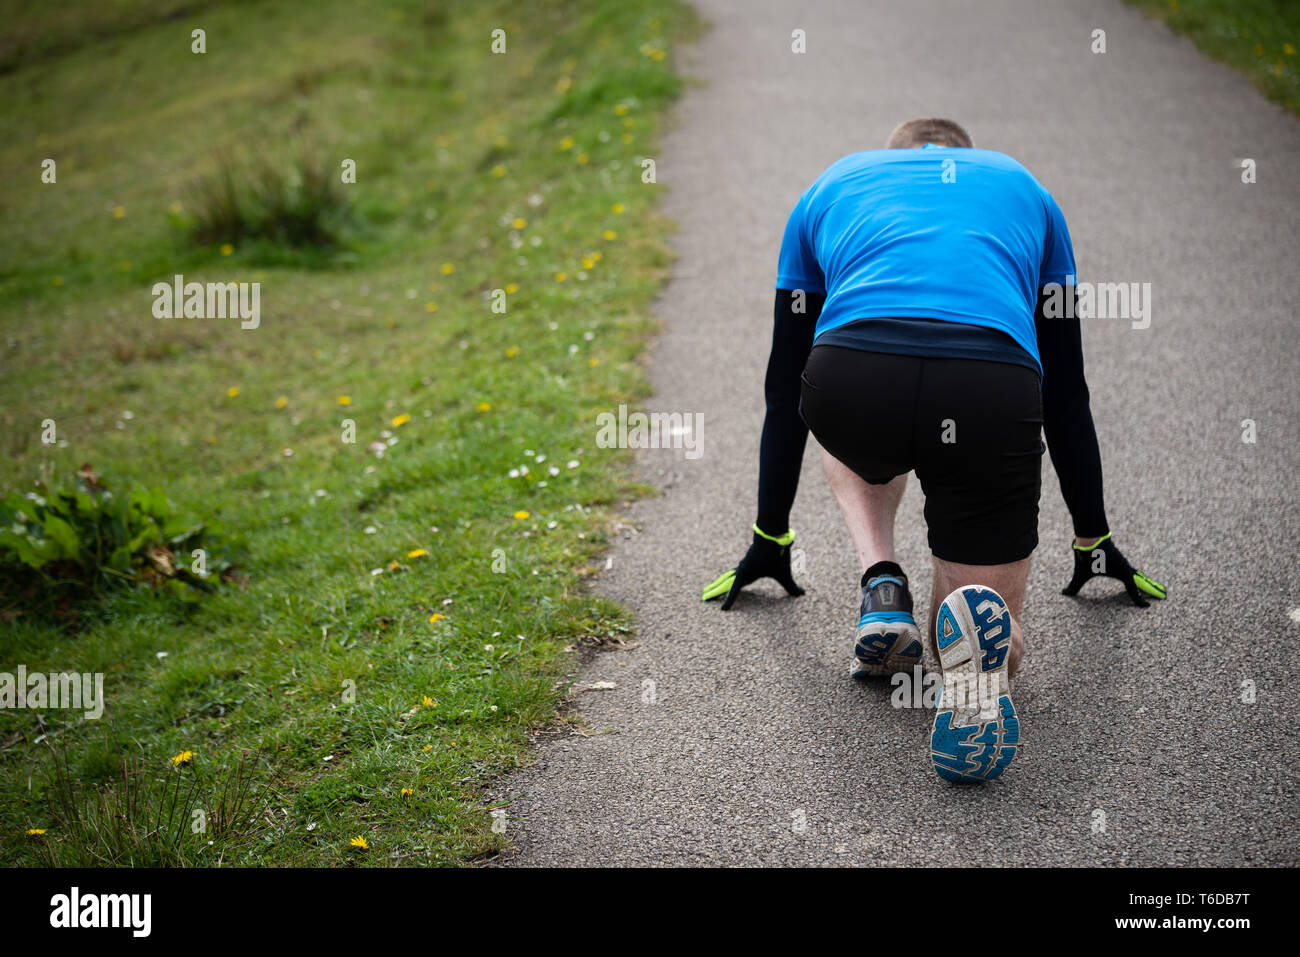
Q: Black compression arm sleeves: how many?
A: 2